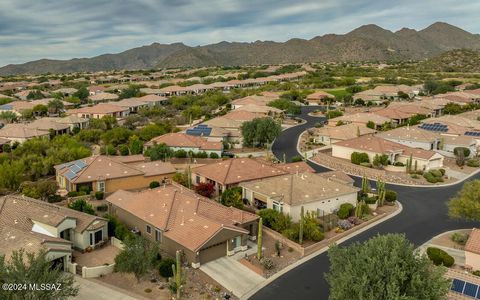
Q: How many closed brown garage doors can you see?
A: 1